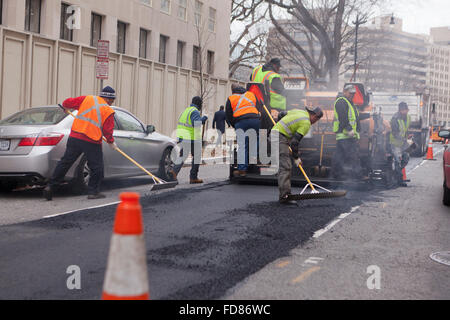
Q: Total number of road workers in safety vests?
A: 7